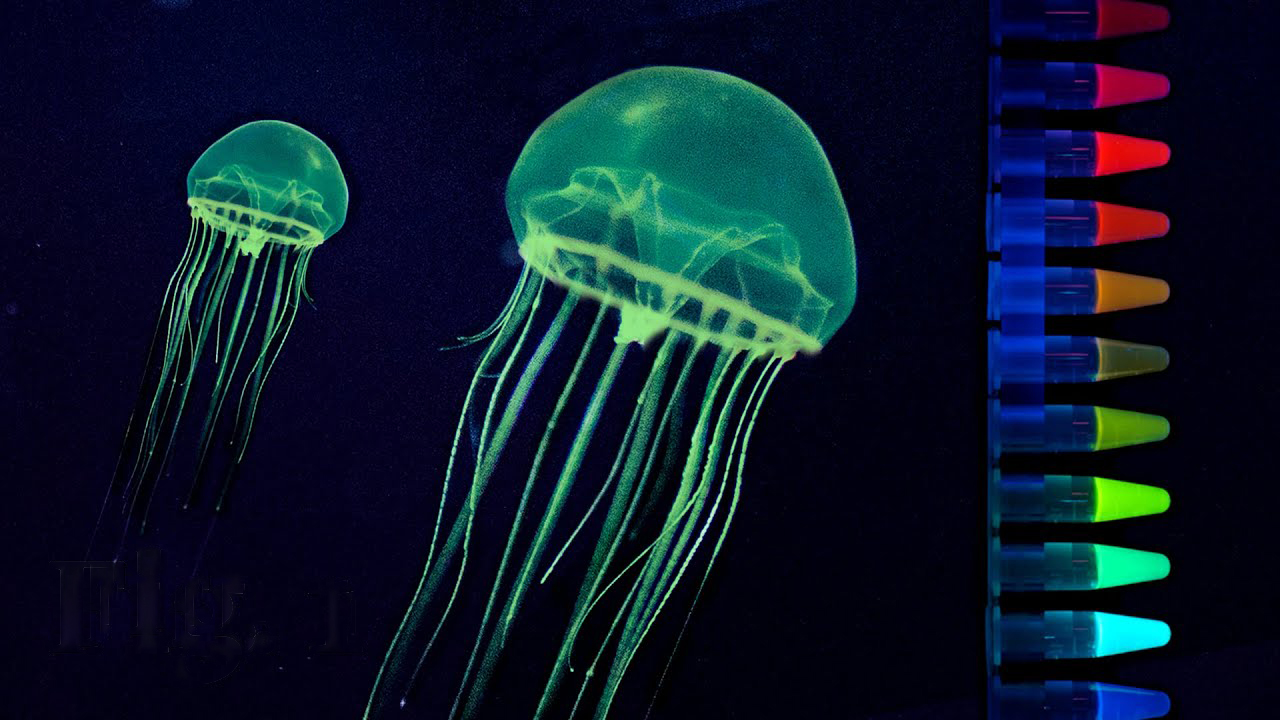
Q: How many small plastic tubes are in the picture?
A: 11